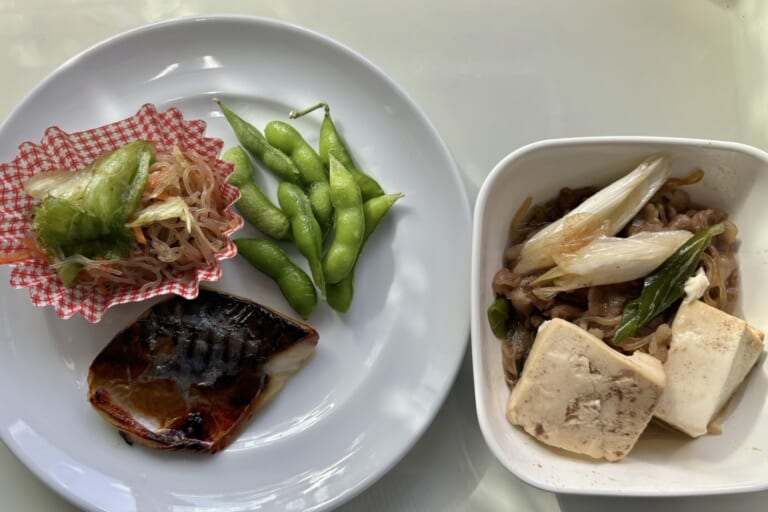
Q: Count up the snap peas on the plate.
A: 8